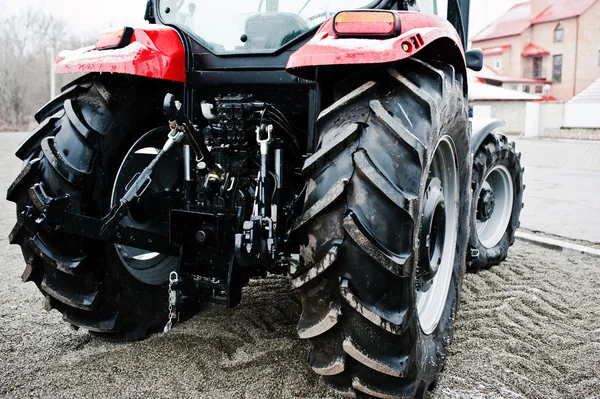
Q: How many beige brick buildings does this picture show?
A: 1